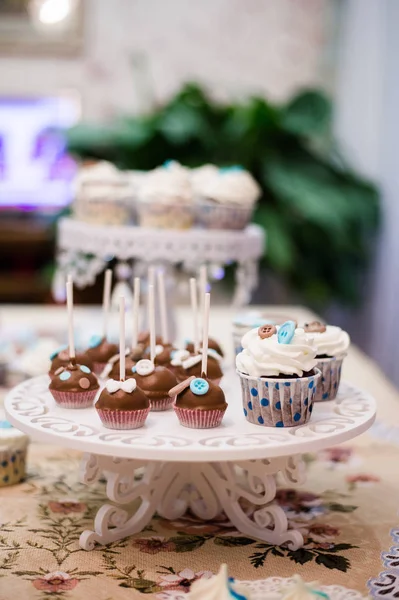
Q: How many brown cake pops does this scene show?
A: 11